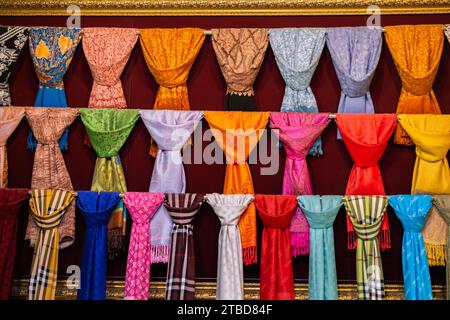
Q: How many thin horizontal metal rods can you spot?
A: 3